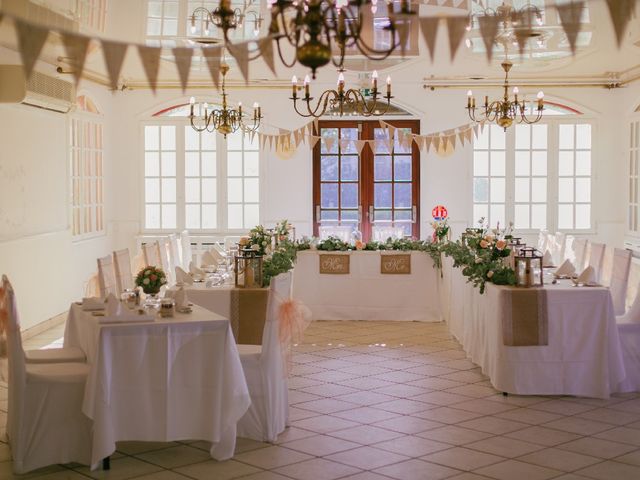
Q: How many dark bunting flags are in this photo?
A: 15